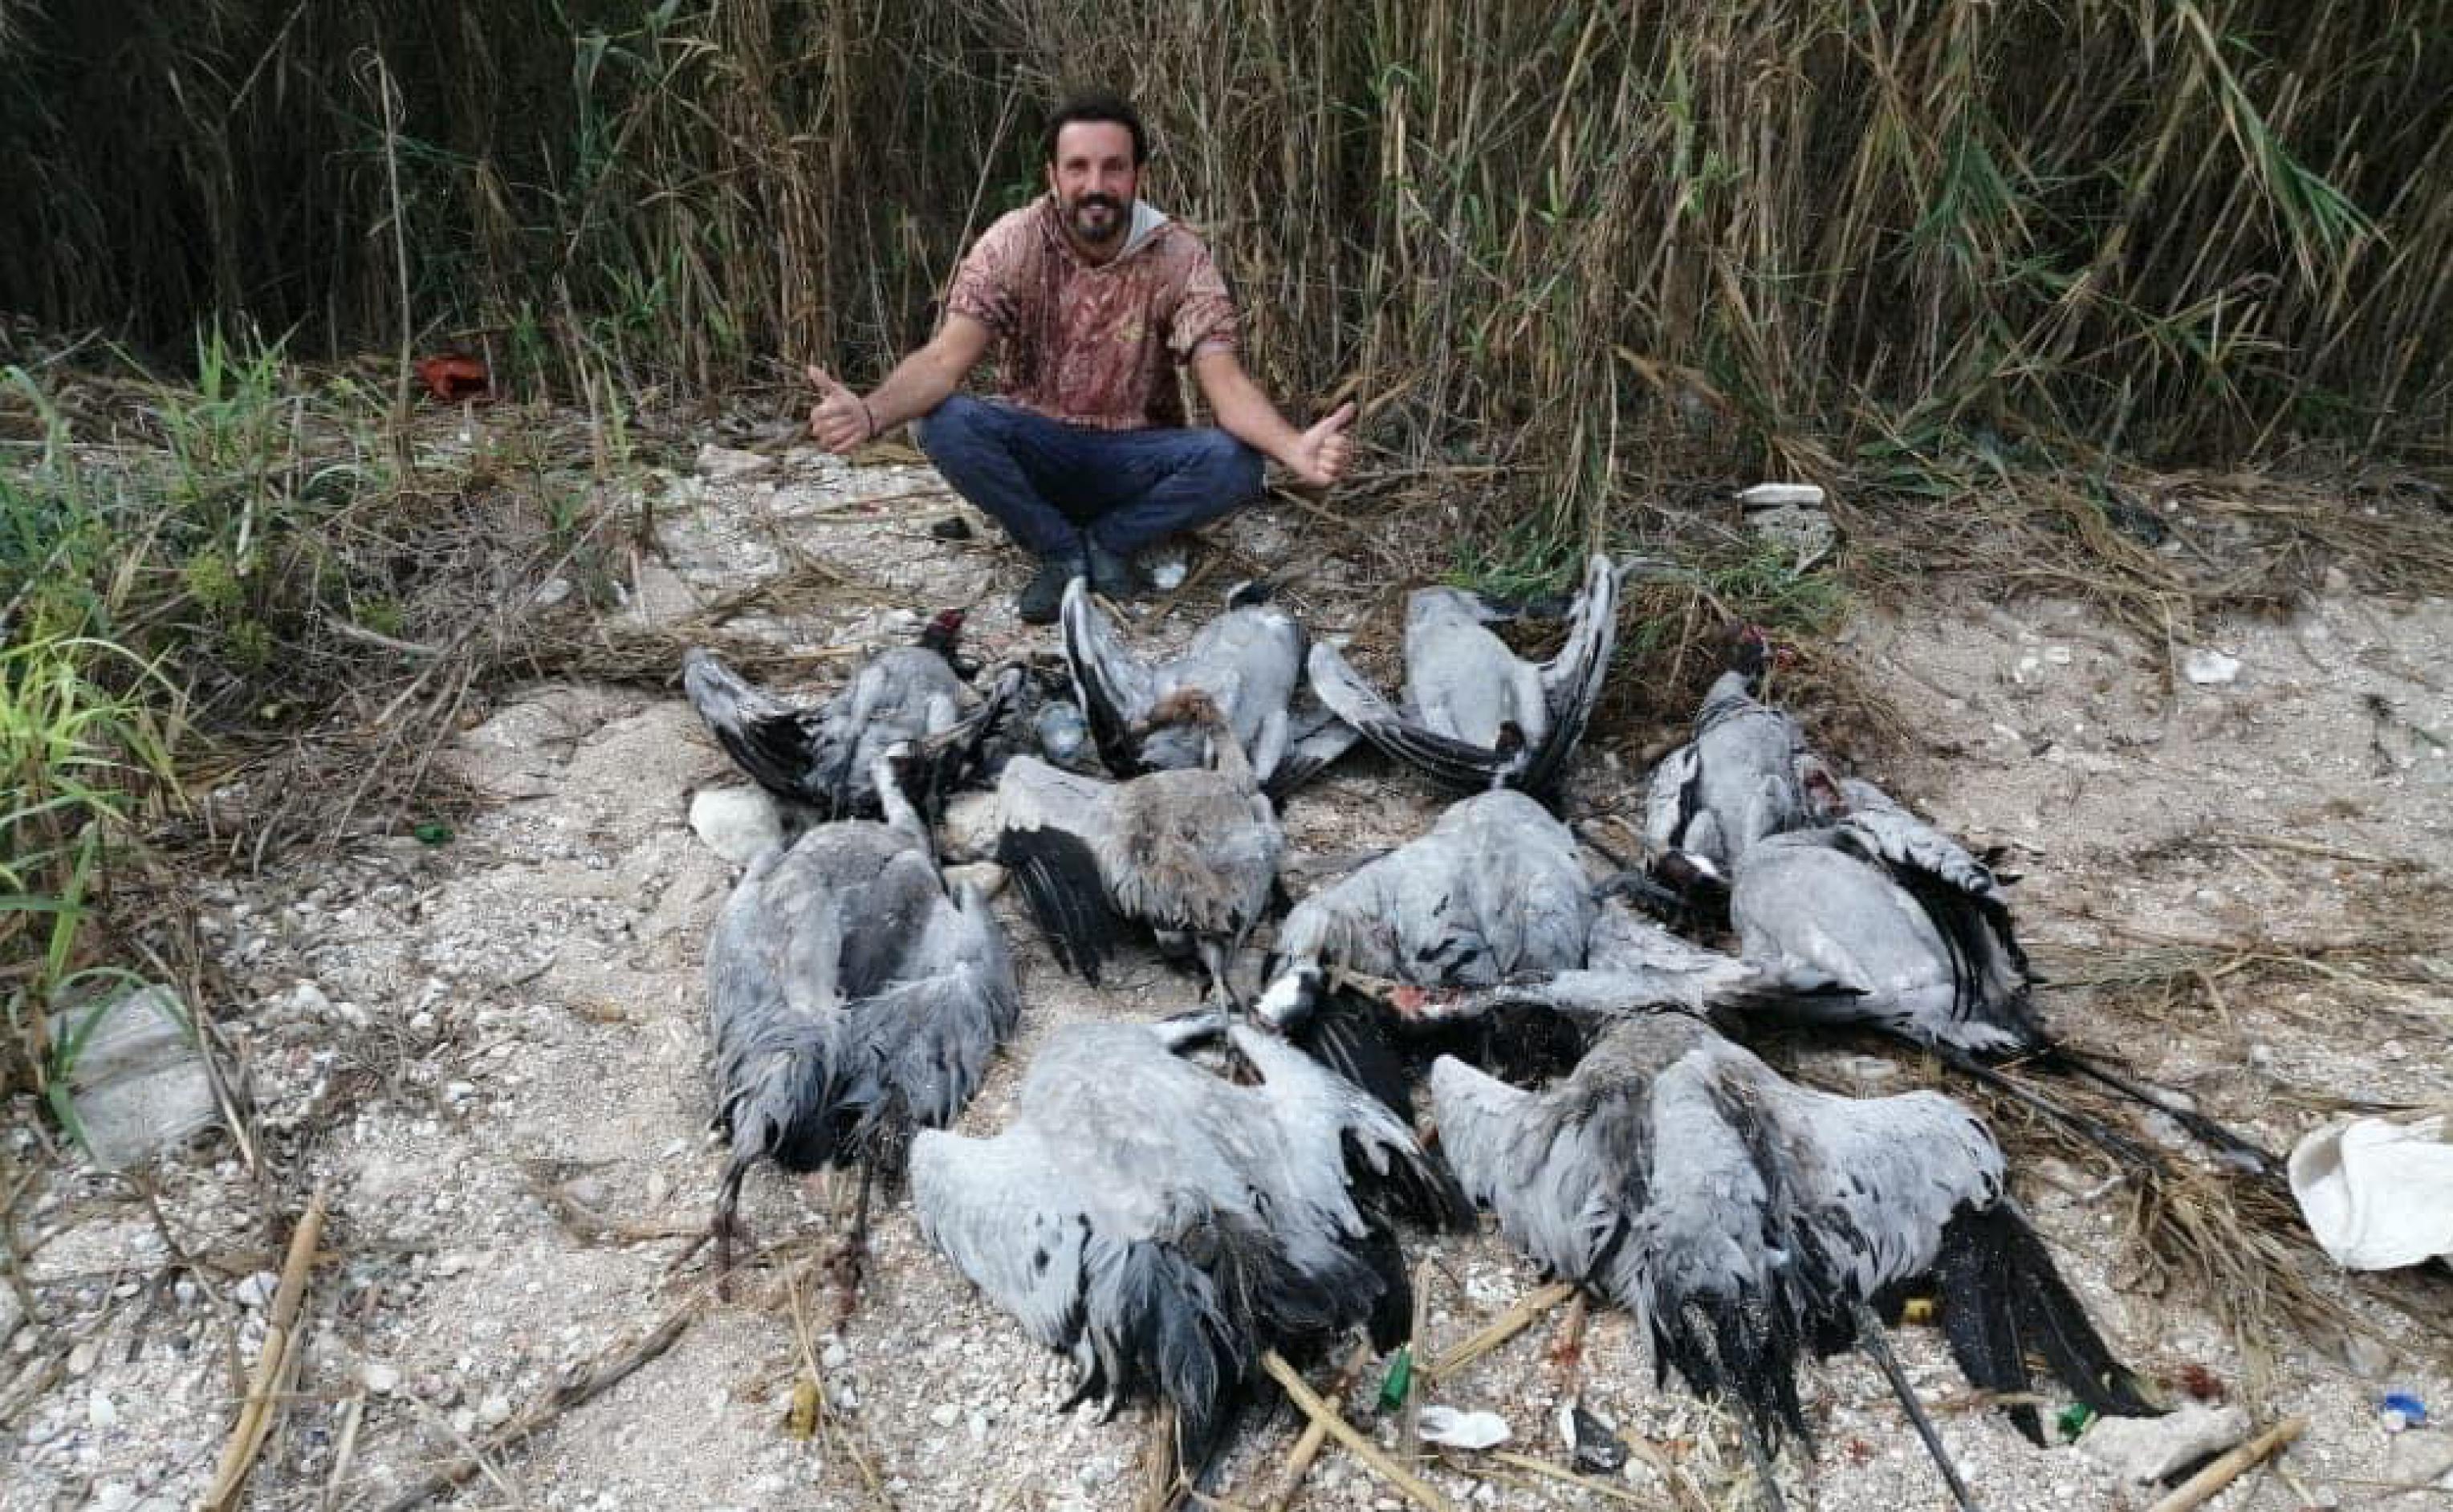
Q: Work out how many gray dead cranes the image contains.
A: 10